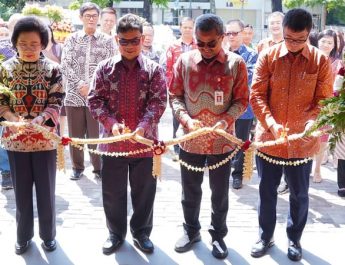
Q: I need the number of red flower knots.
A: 3